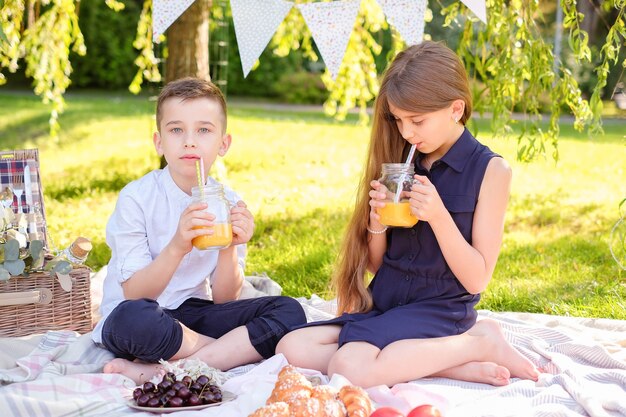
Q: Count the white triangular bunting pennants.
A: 5